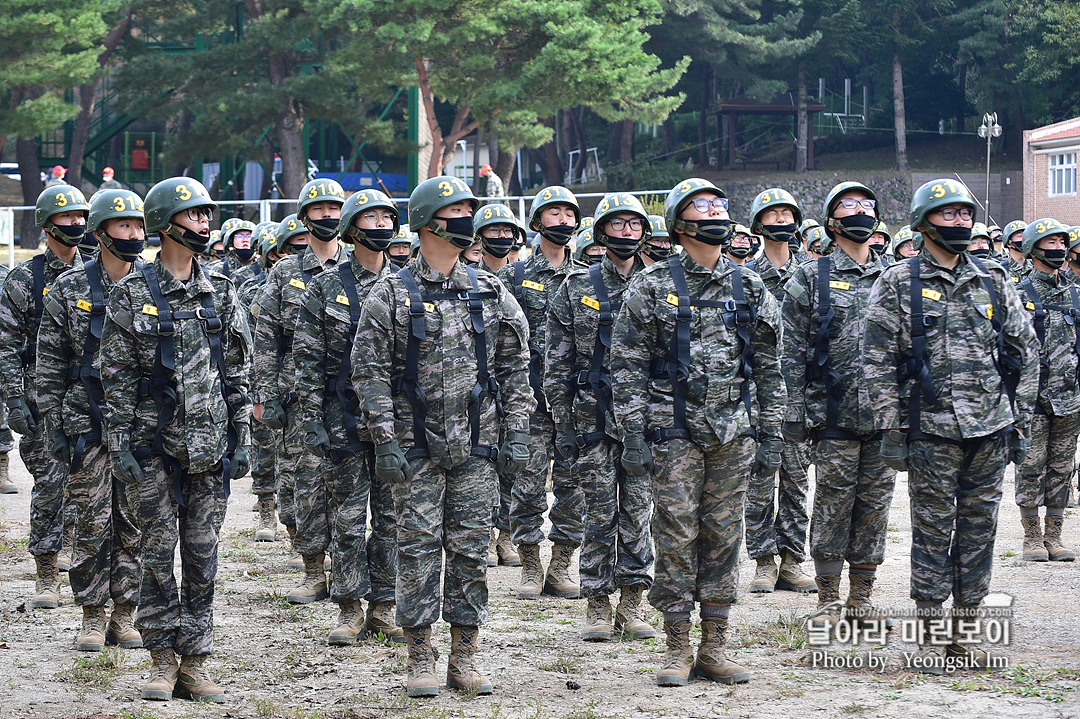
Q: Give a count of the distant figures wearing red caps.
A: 3